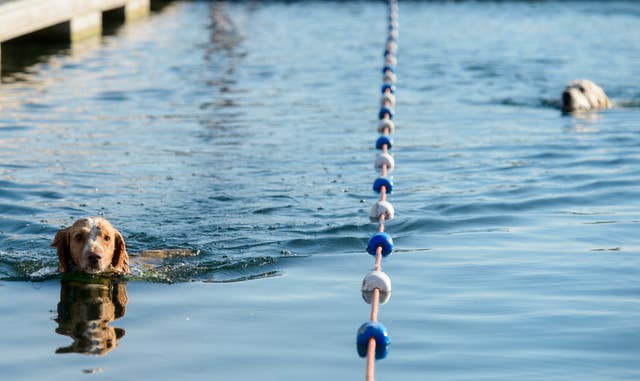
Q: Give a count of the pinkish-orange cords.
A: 1